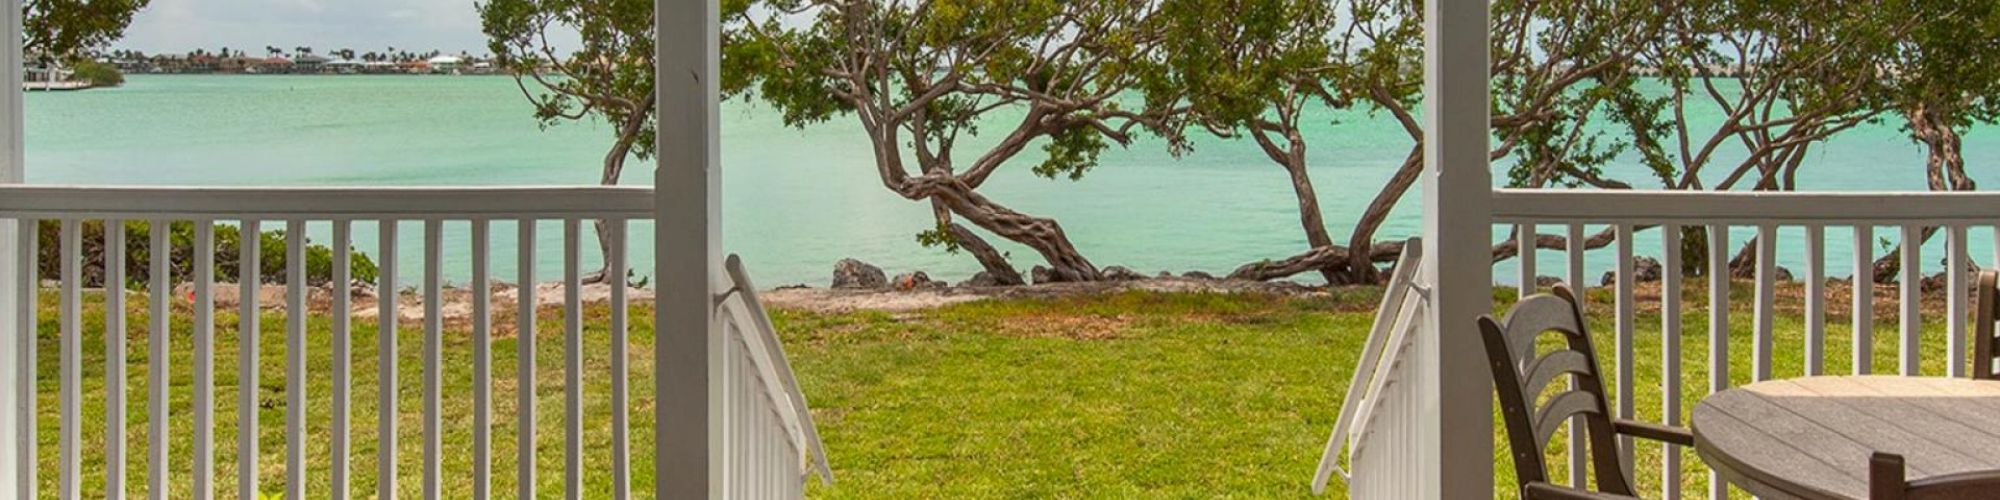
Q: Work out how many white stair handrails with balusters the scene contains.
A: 2